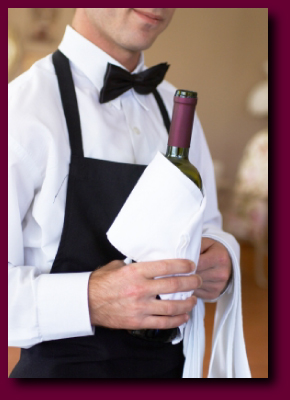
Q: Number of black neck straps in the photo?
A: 2